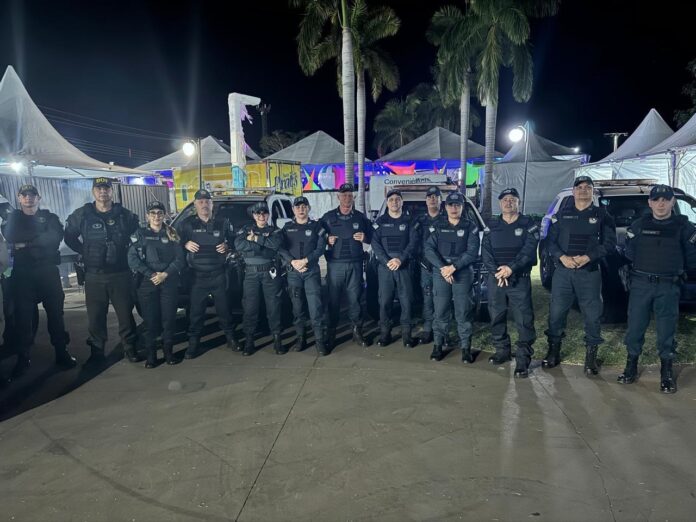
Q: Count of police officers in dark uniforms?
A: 13